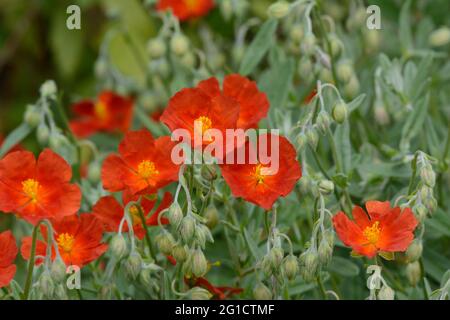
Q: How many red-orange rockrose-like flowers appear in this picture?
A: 11